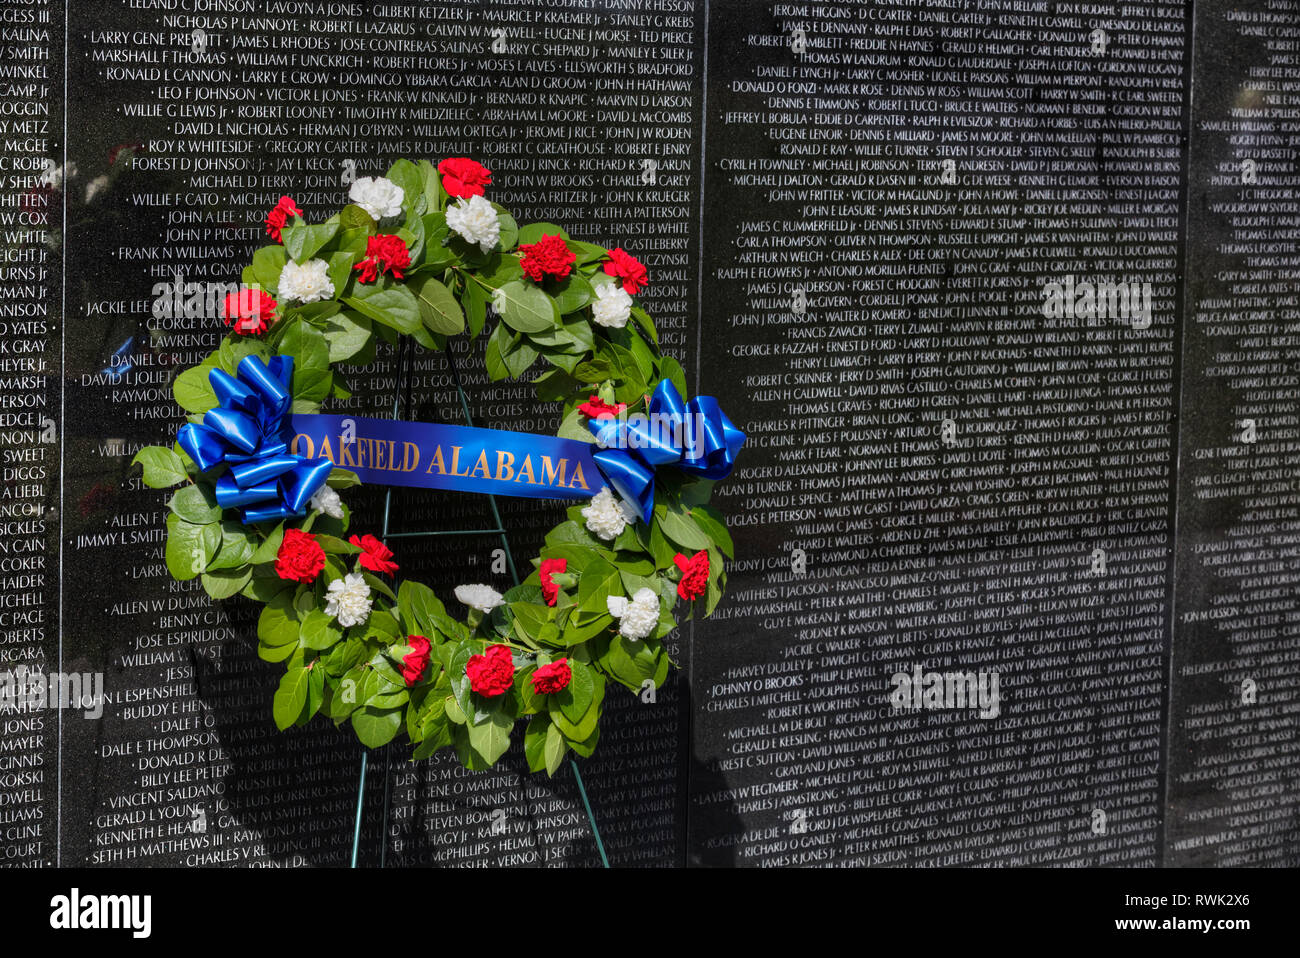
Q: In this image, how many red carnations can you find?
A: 14